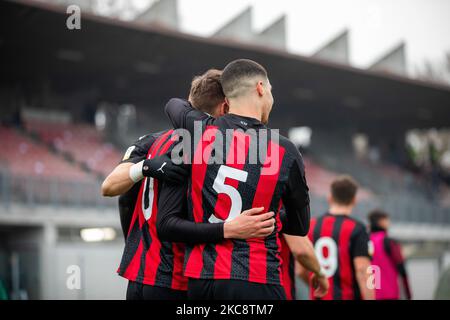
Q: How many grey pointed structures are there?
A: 5